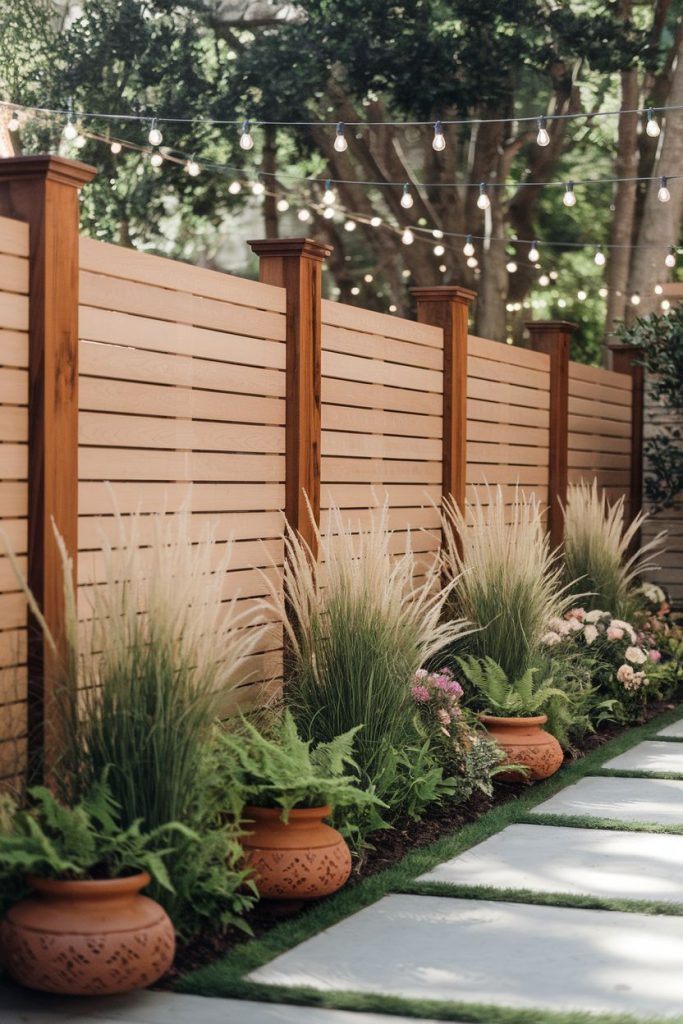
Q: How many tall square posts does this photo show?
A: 5